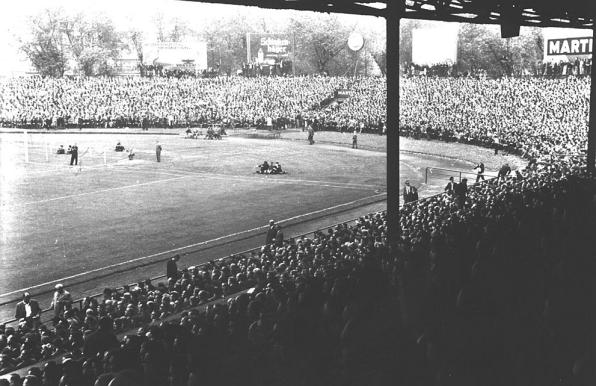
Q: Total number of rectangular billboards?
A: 4